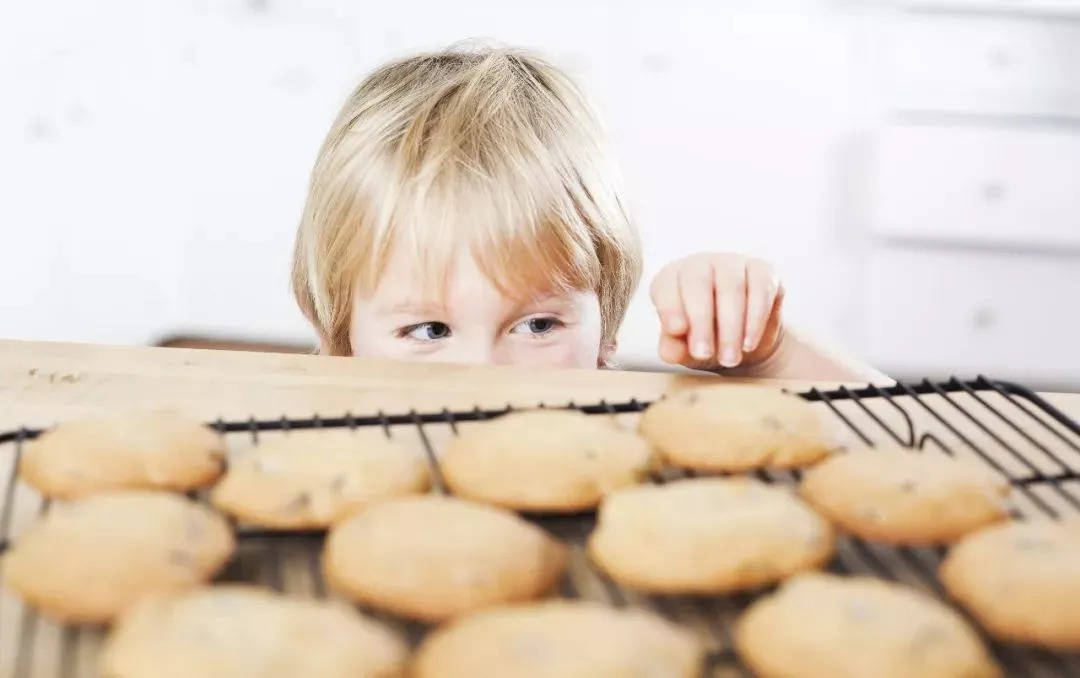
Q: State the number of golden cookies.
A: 12